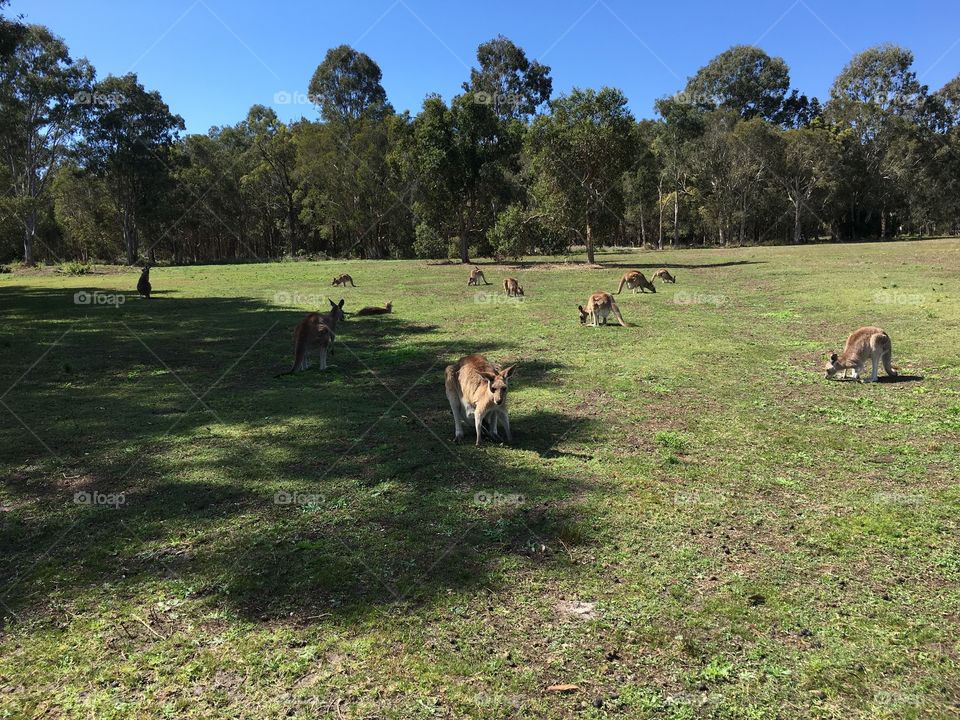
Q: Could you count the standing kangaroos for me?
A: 10